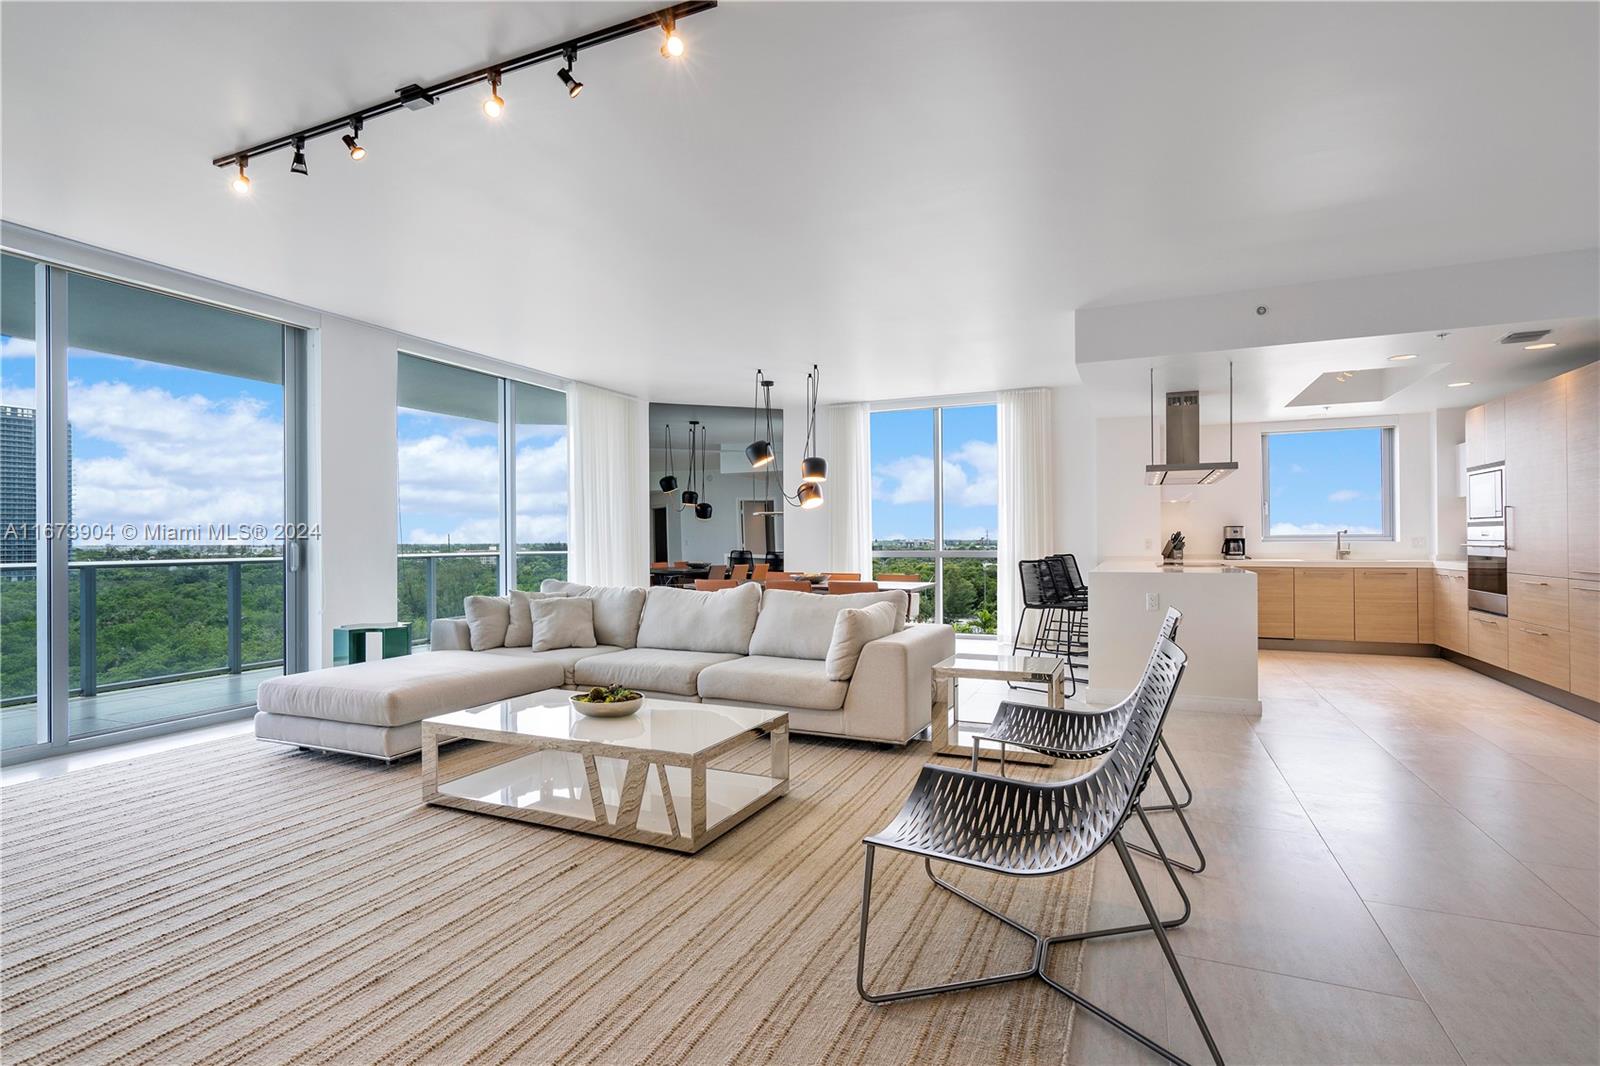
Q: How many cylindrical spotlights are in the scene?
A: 6